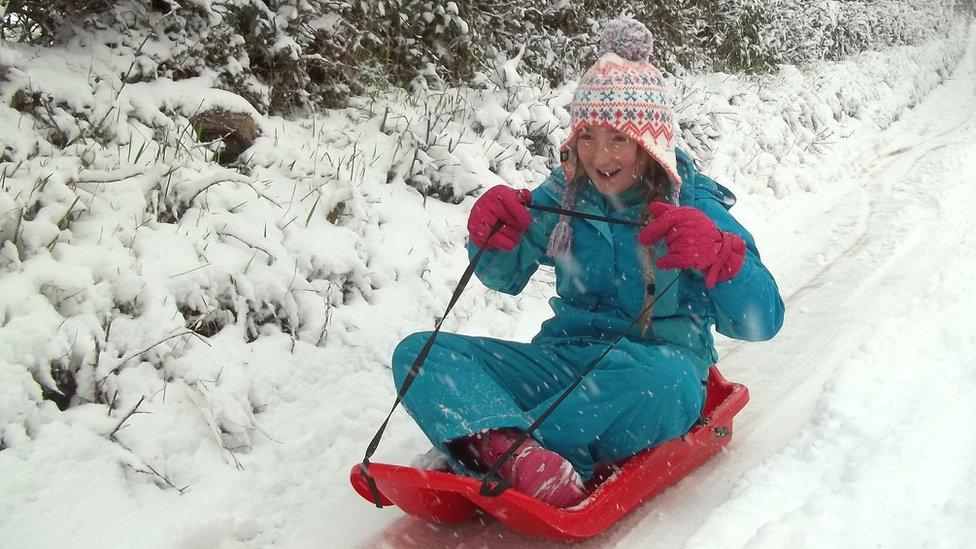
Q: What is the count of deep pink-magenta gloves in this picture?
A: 2